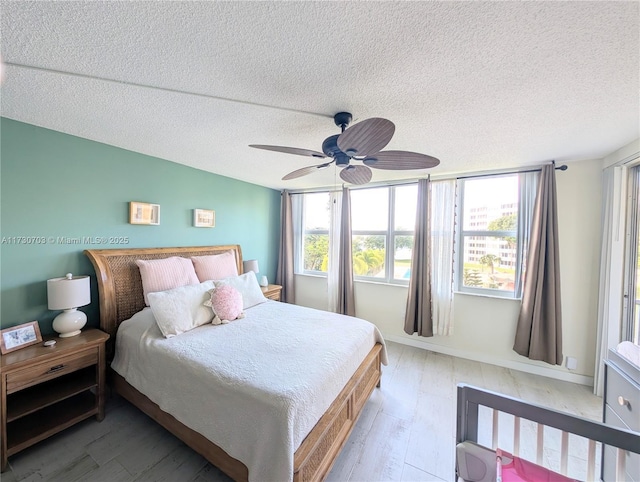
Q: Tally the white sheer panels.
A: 2